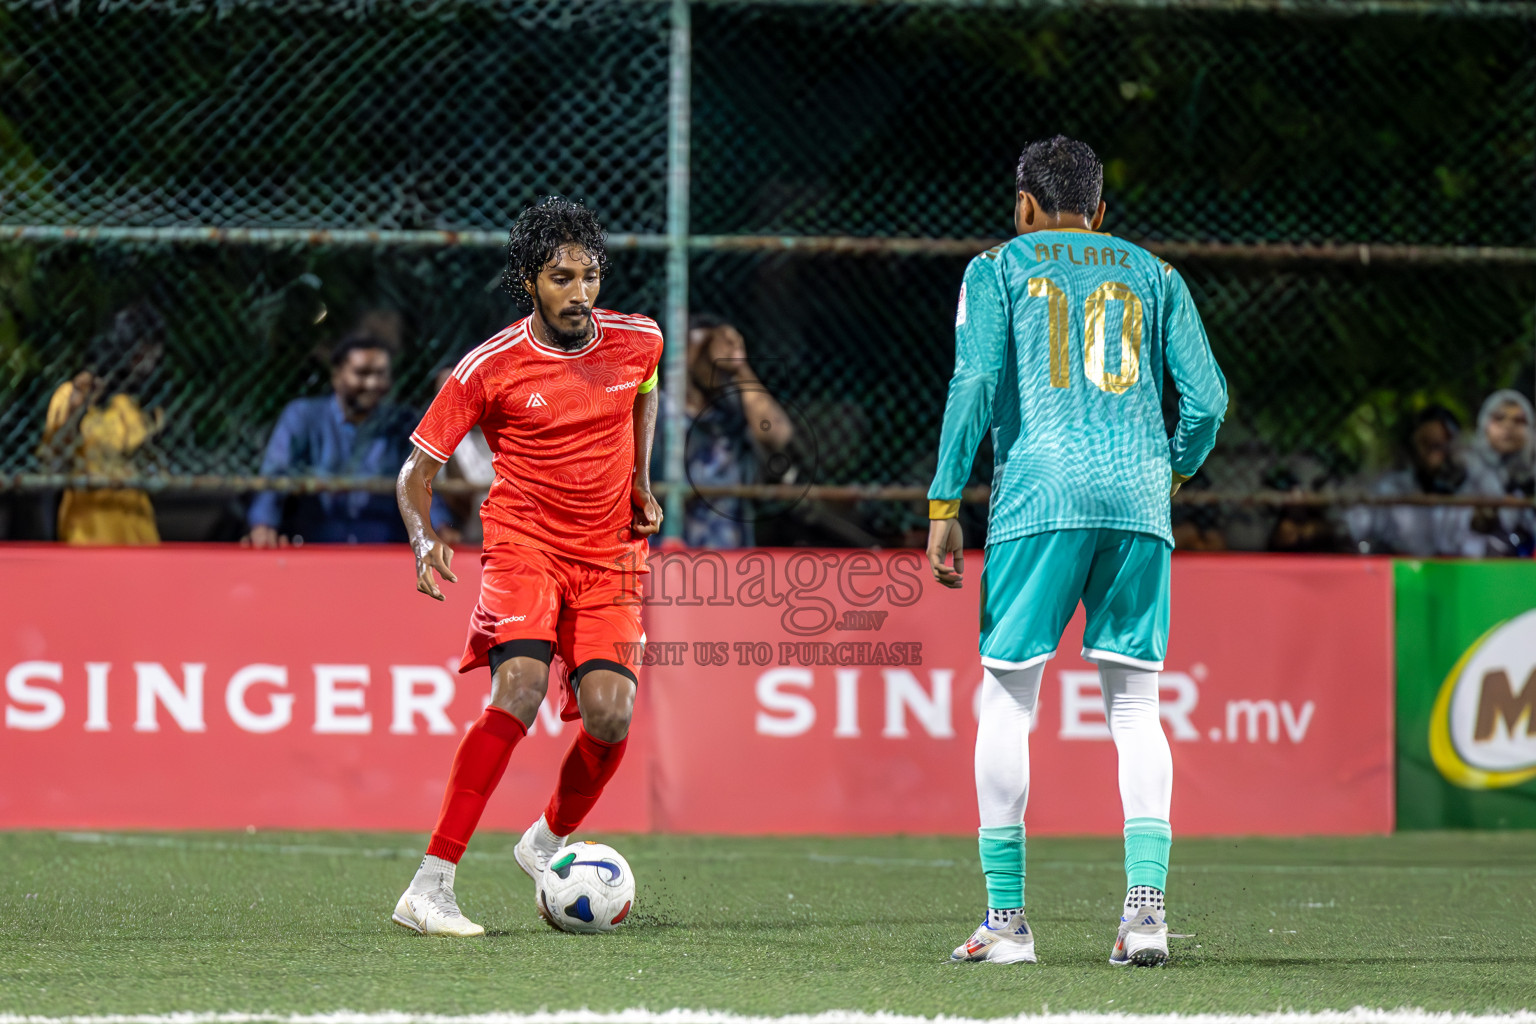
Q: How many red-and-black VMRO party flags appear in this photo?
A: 0